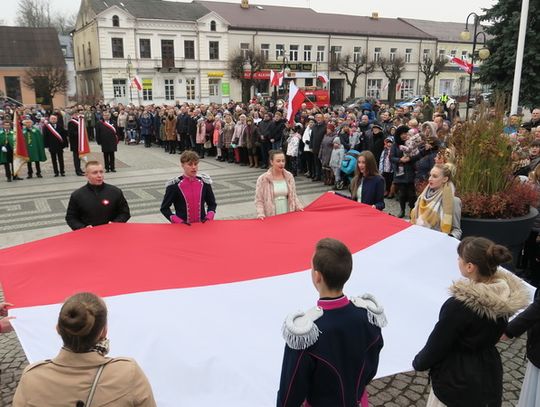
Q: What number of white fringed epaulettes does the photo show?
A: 4